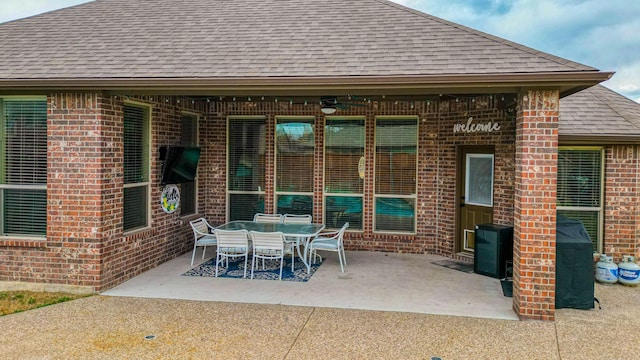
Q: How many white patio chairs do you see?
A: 6